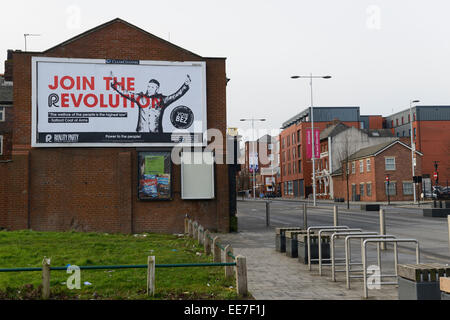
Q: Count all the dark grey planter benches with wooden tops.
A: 5